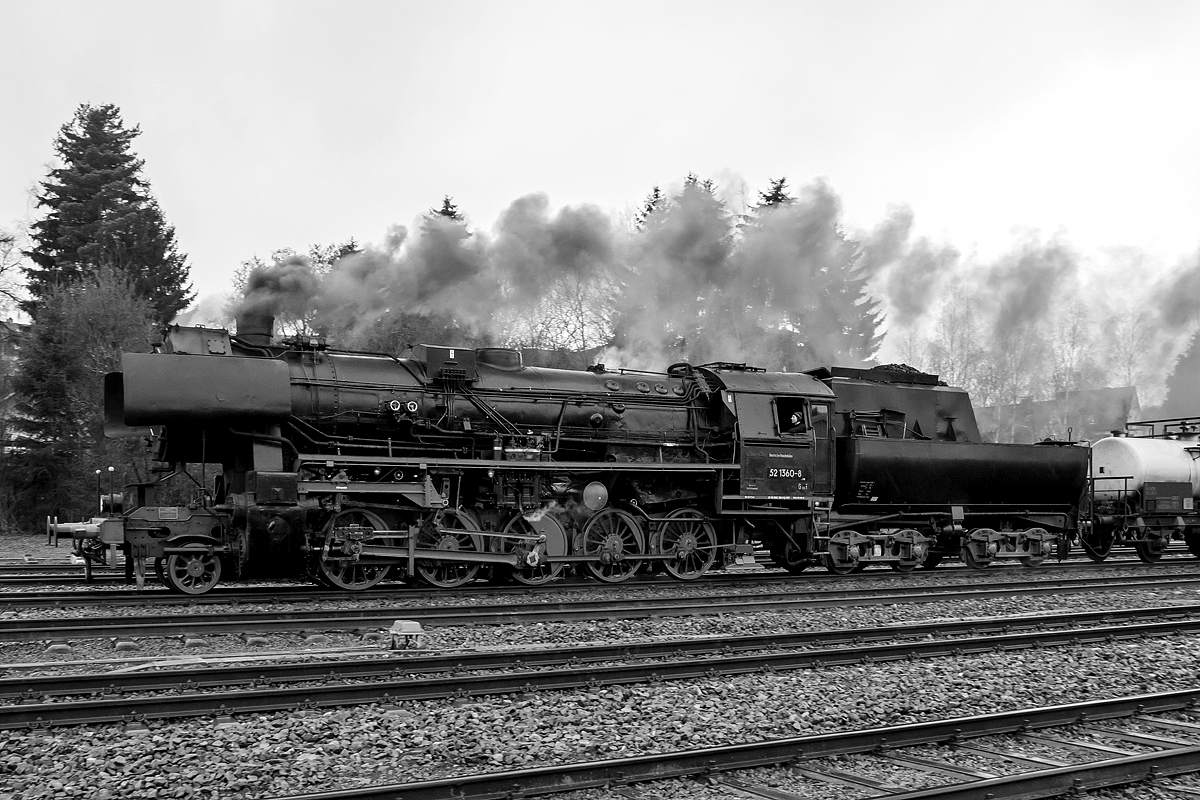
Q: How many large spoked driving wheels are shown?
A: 5